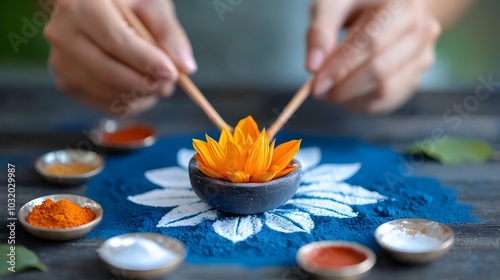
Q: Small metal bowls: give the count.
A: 6